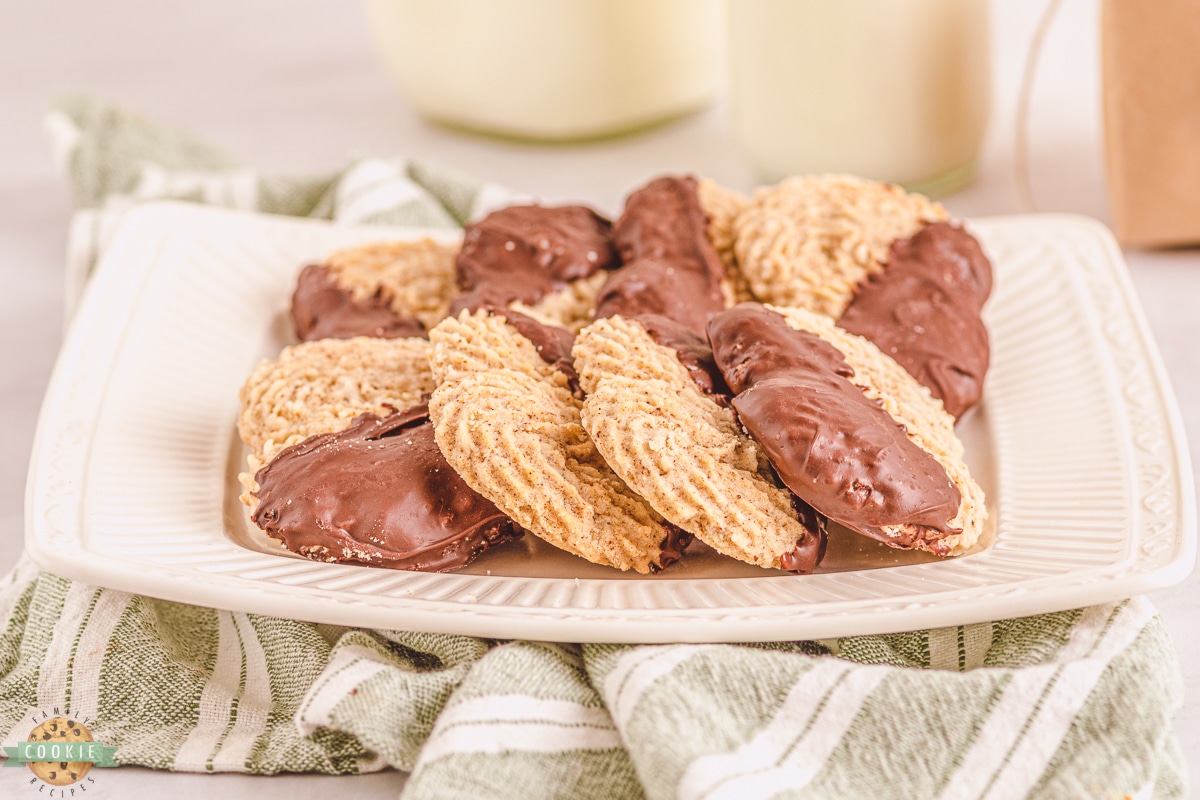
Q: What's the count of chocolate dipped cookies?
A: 8